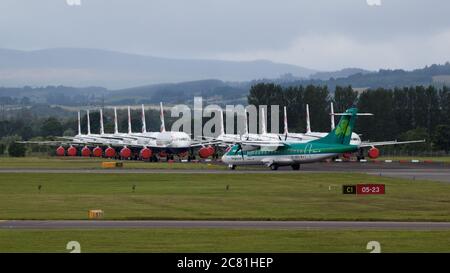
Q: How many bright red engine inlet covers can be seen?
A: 11